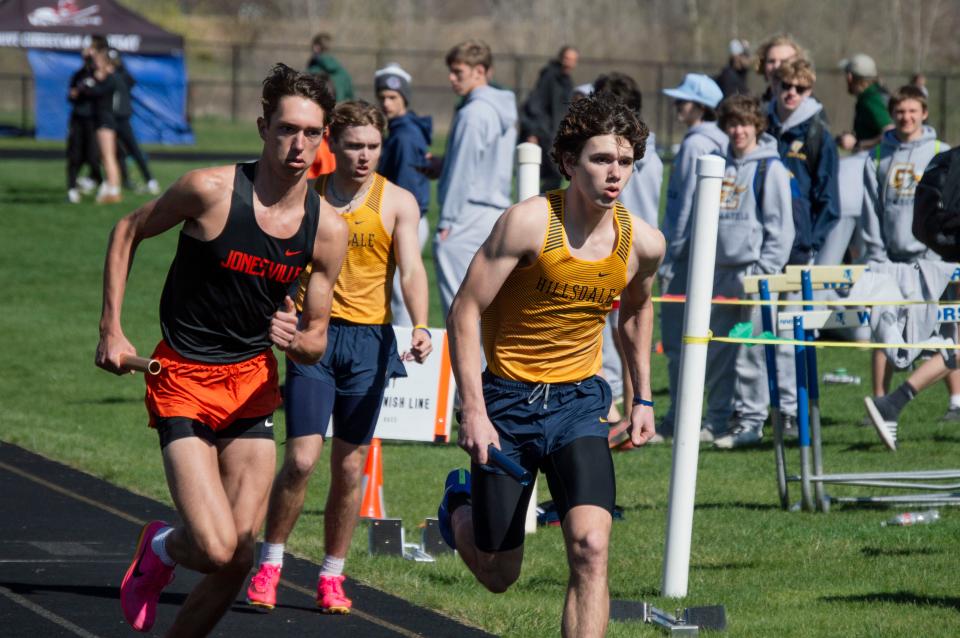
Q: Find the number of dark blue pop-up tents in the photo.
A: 1